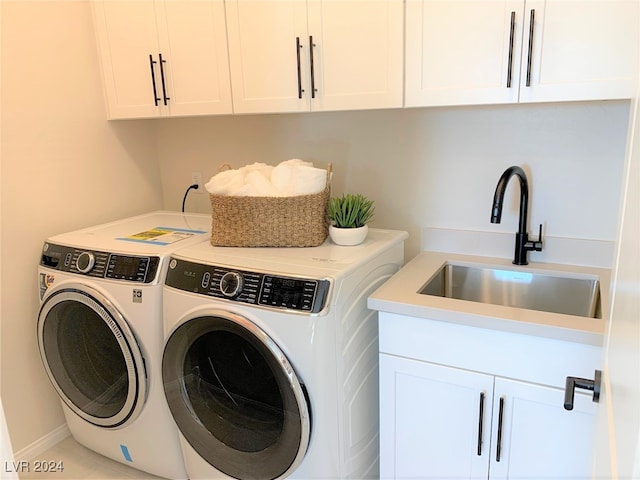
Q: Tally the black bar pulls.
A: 8